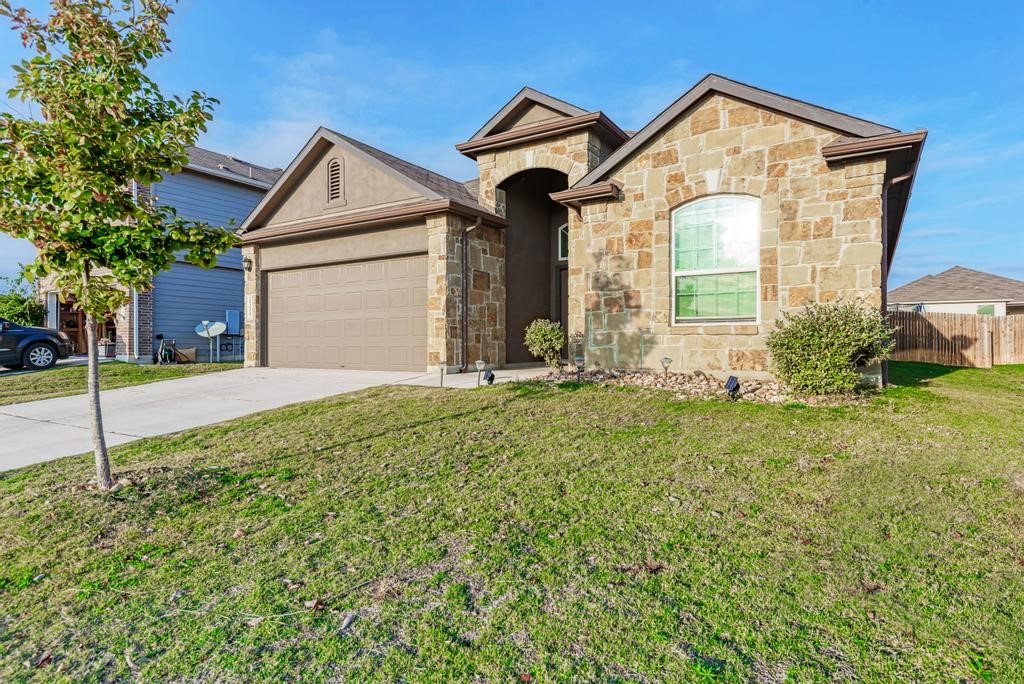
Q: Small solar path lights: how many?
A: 4